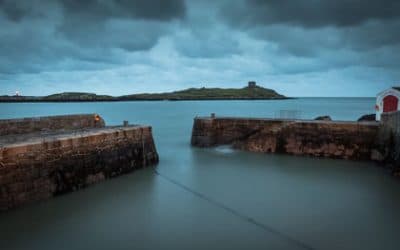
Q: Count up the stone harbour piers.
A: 2